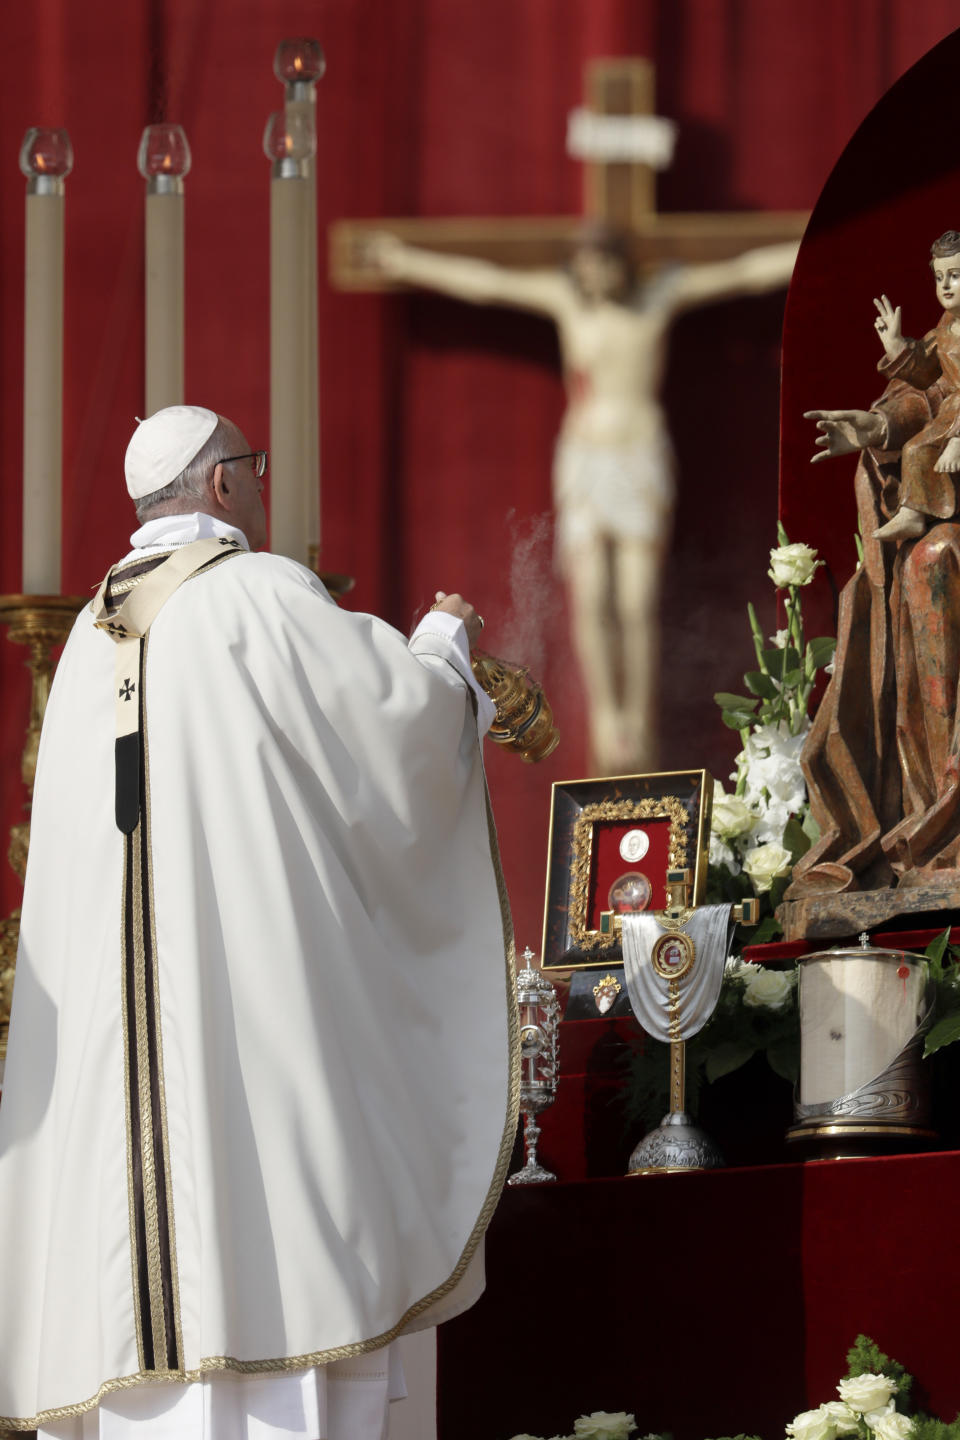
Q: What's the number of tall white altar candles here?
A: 4